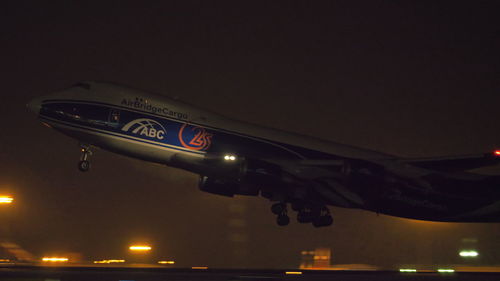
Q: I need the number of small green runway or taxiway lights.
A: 3